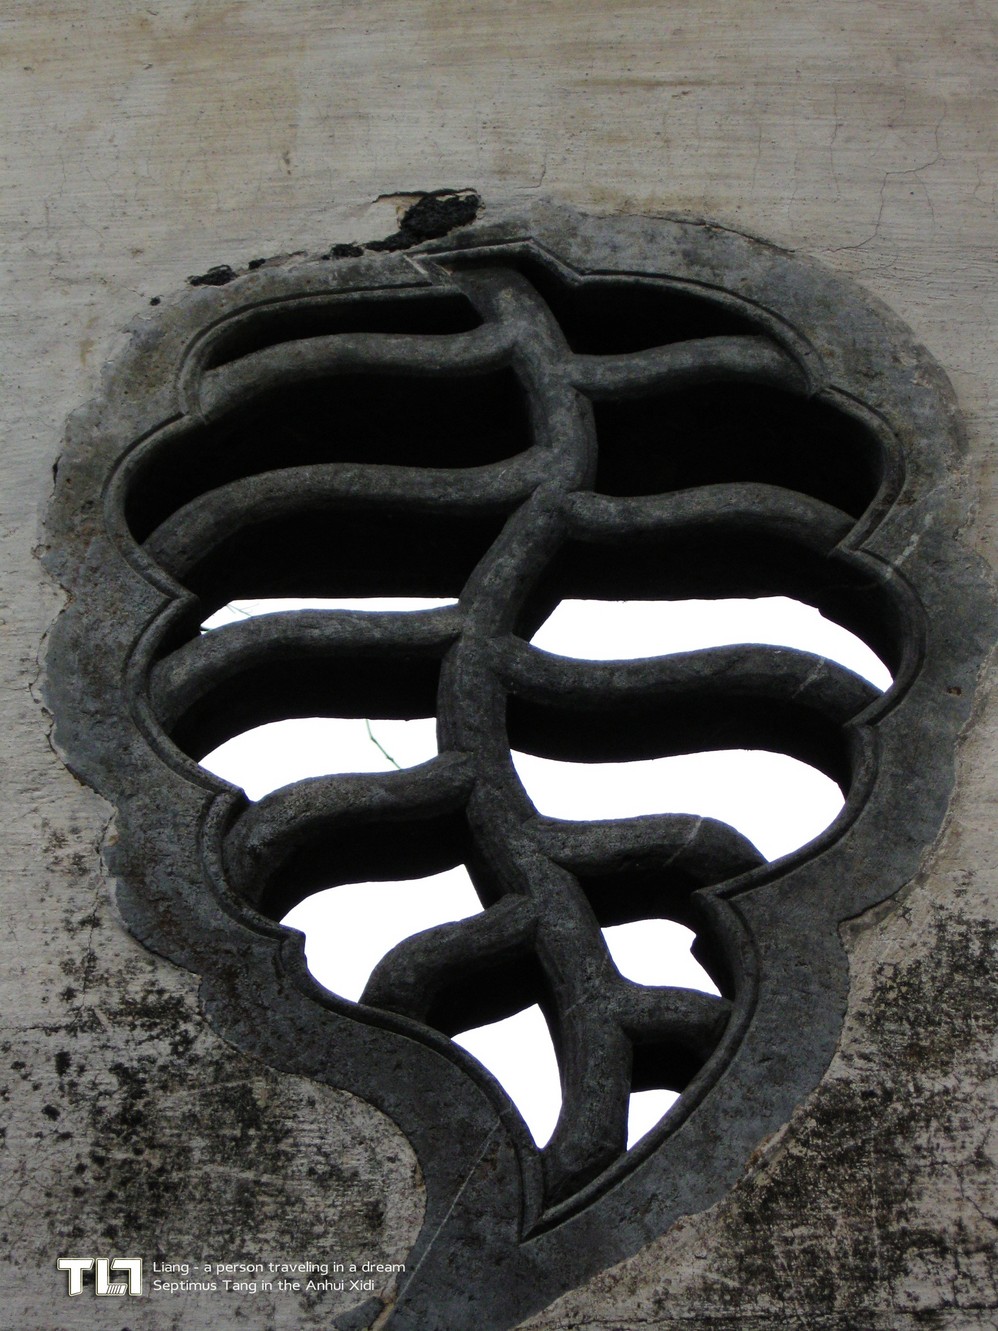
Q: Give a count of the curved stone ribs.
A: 10